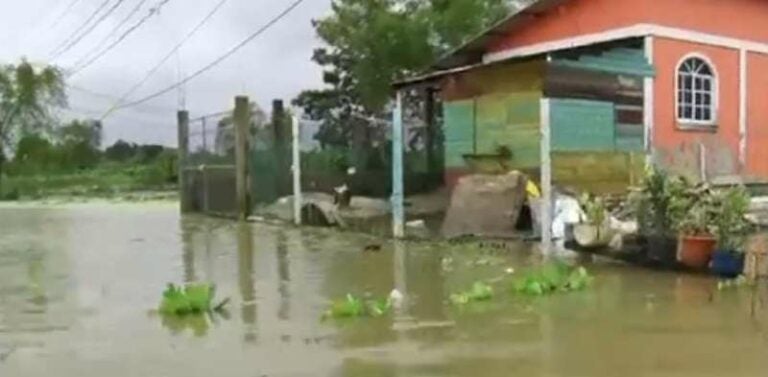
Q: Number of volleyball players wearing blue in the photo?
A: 0